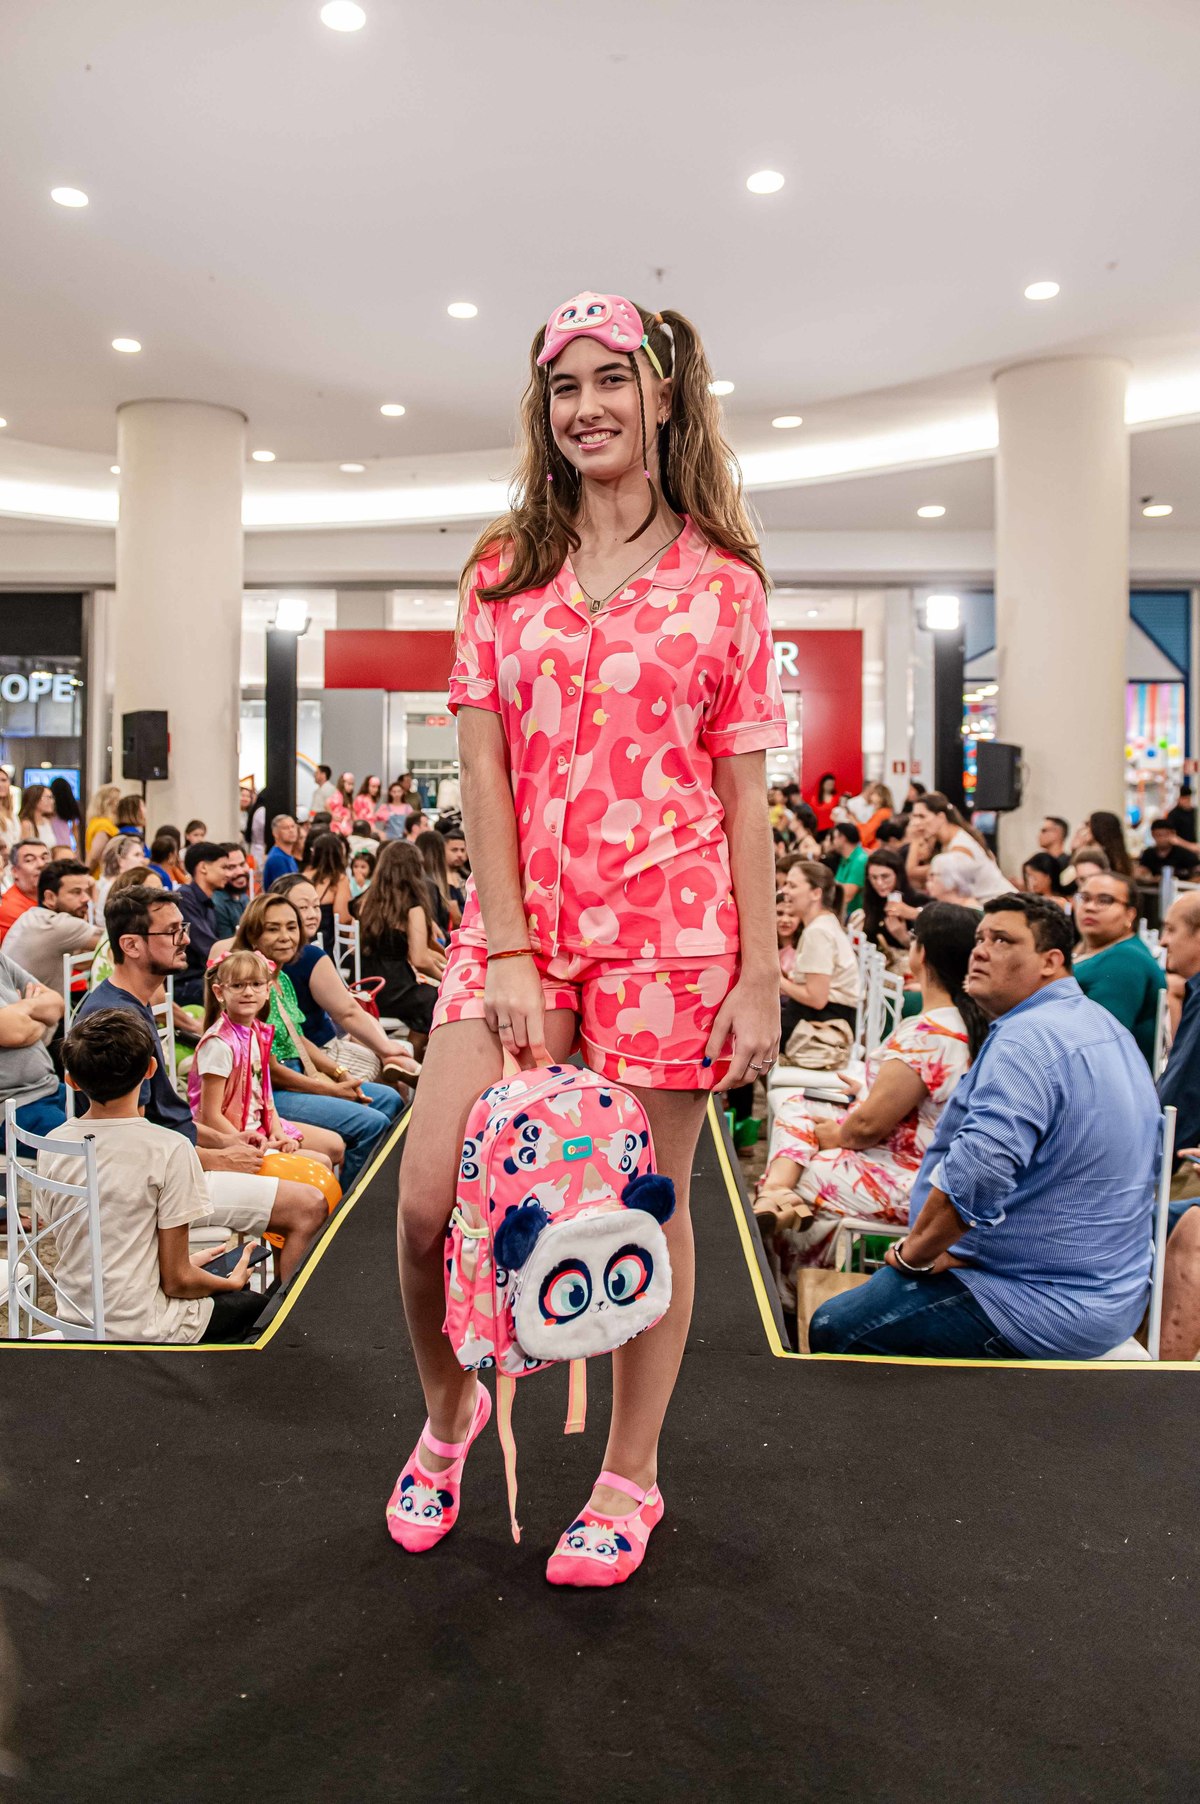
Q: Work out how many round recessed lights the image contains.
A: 15